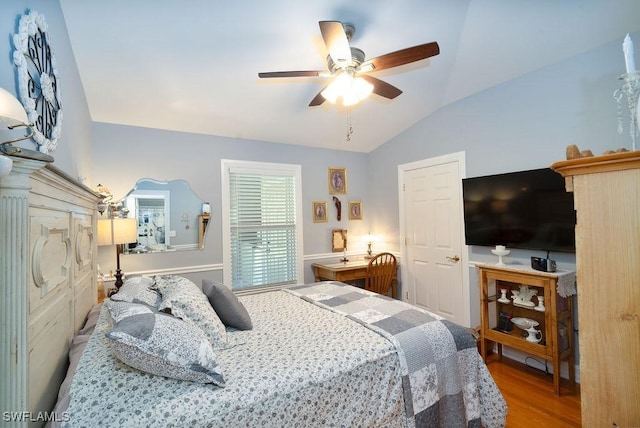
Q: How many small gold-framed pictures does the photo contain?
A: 3